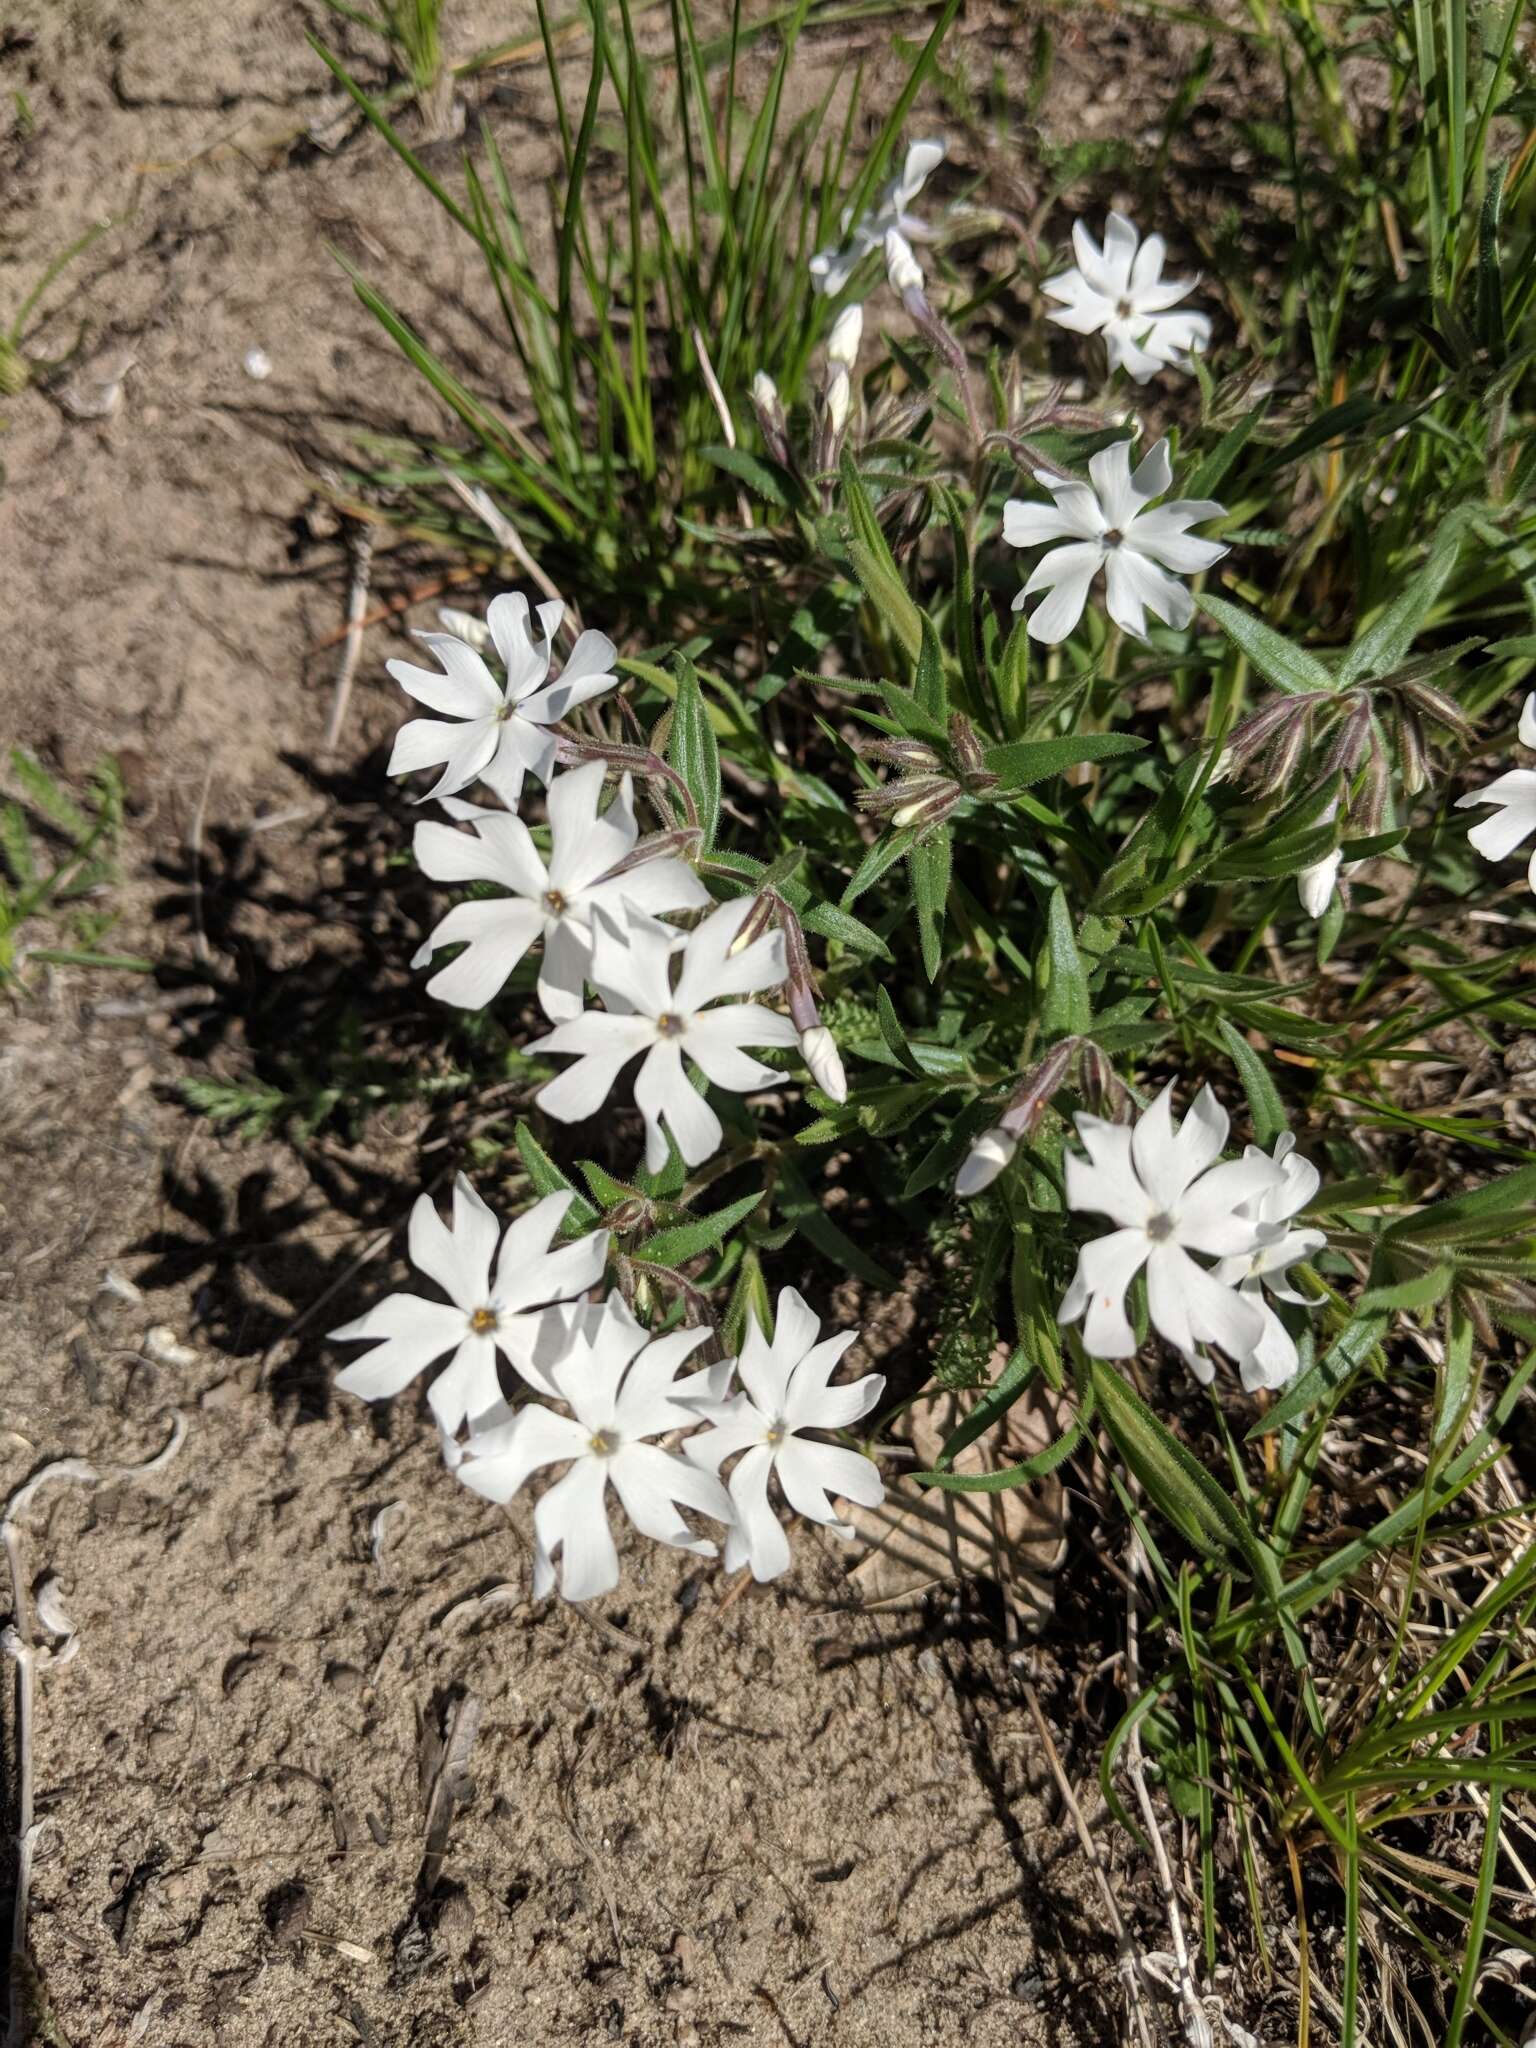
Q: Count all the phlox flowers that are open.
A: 12